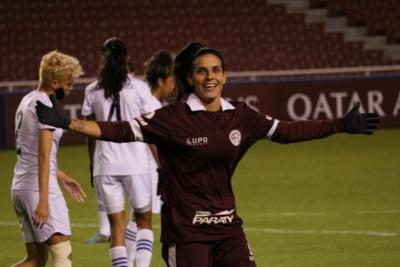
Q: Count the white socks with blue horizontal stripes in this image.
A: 3